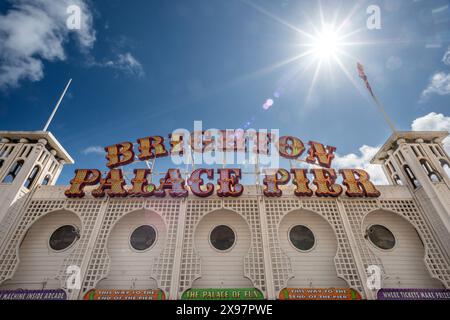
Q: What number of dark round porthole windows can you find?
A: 5